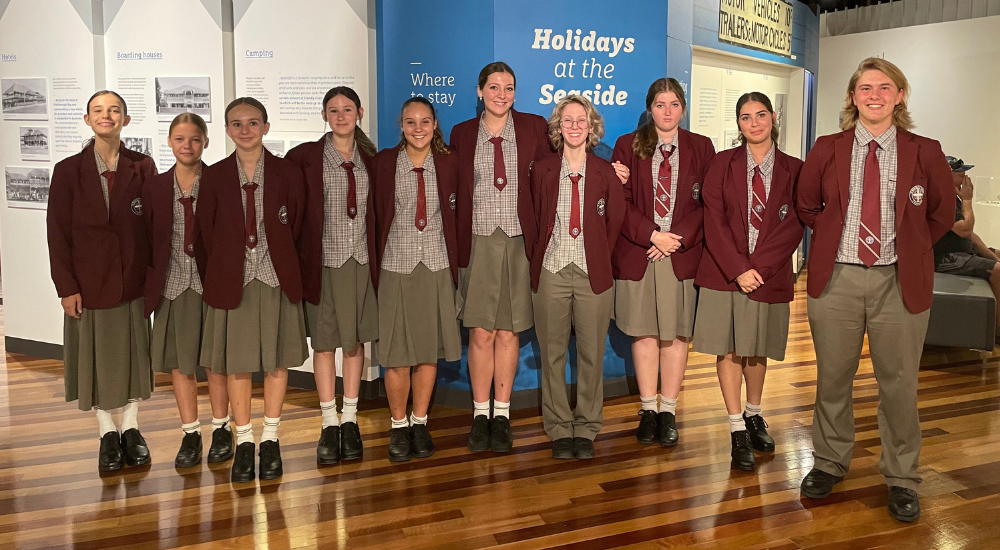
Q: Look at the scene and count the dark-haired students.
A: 7